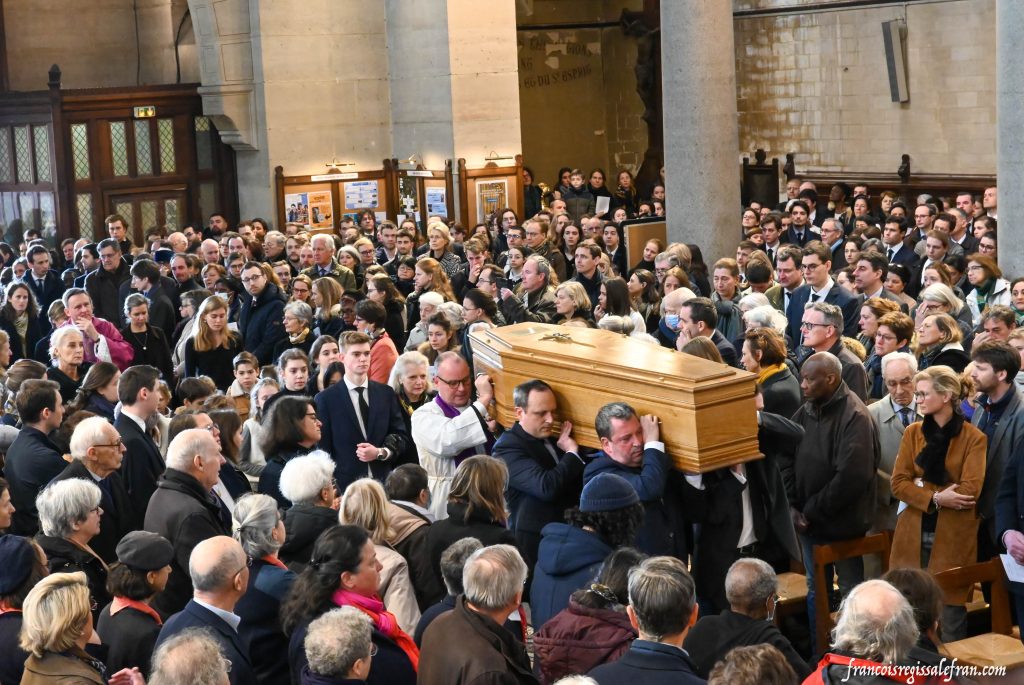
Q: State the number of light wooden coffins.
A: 1